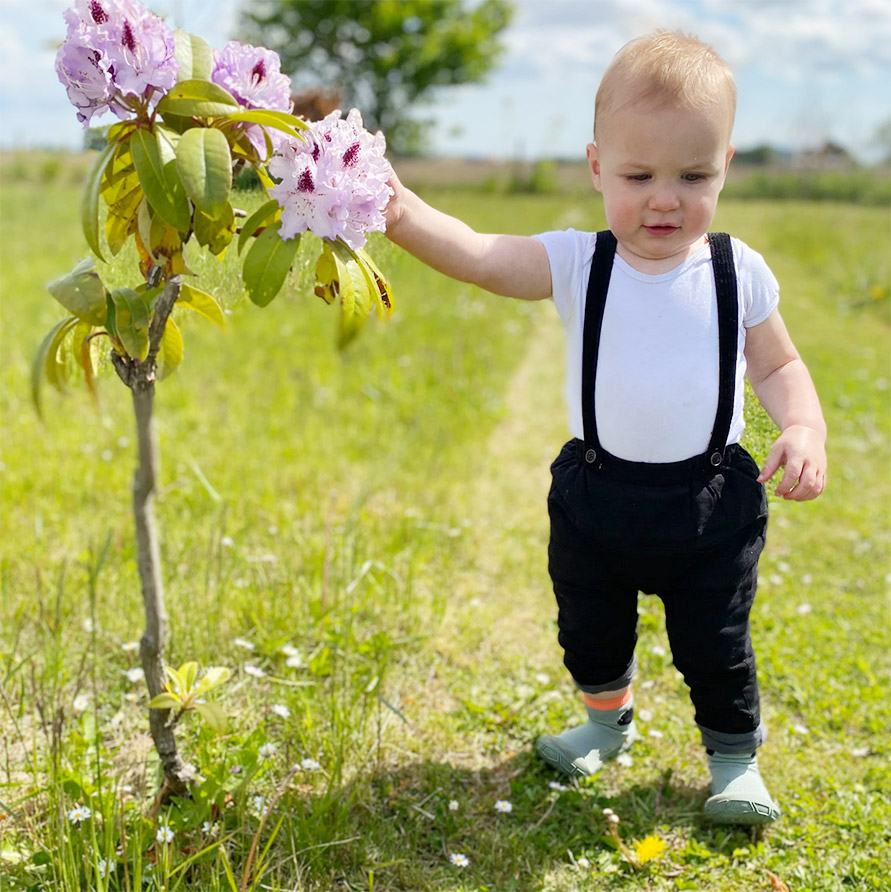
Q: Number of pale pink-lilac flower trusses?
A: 3